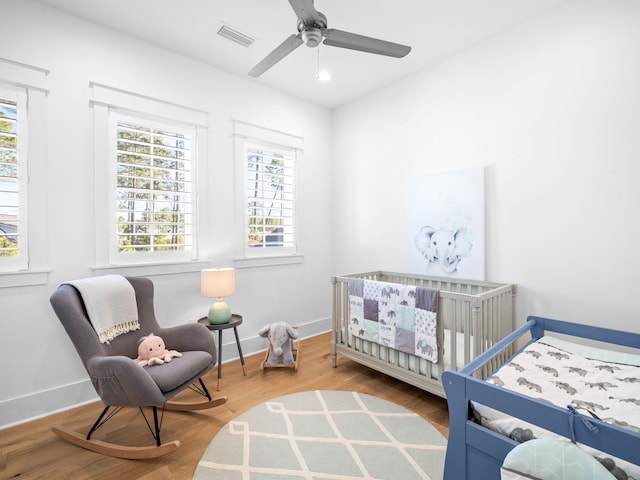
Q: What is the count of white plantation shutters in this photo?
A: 3